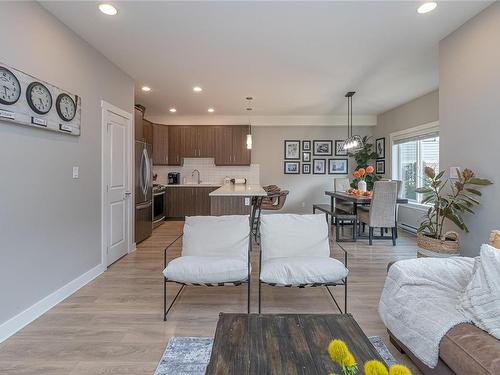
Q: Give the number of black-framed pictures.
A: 11